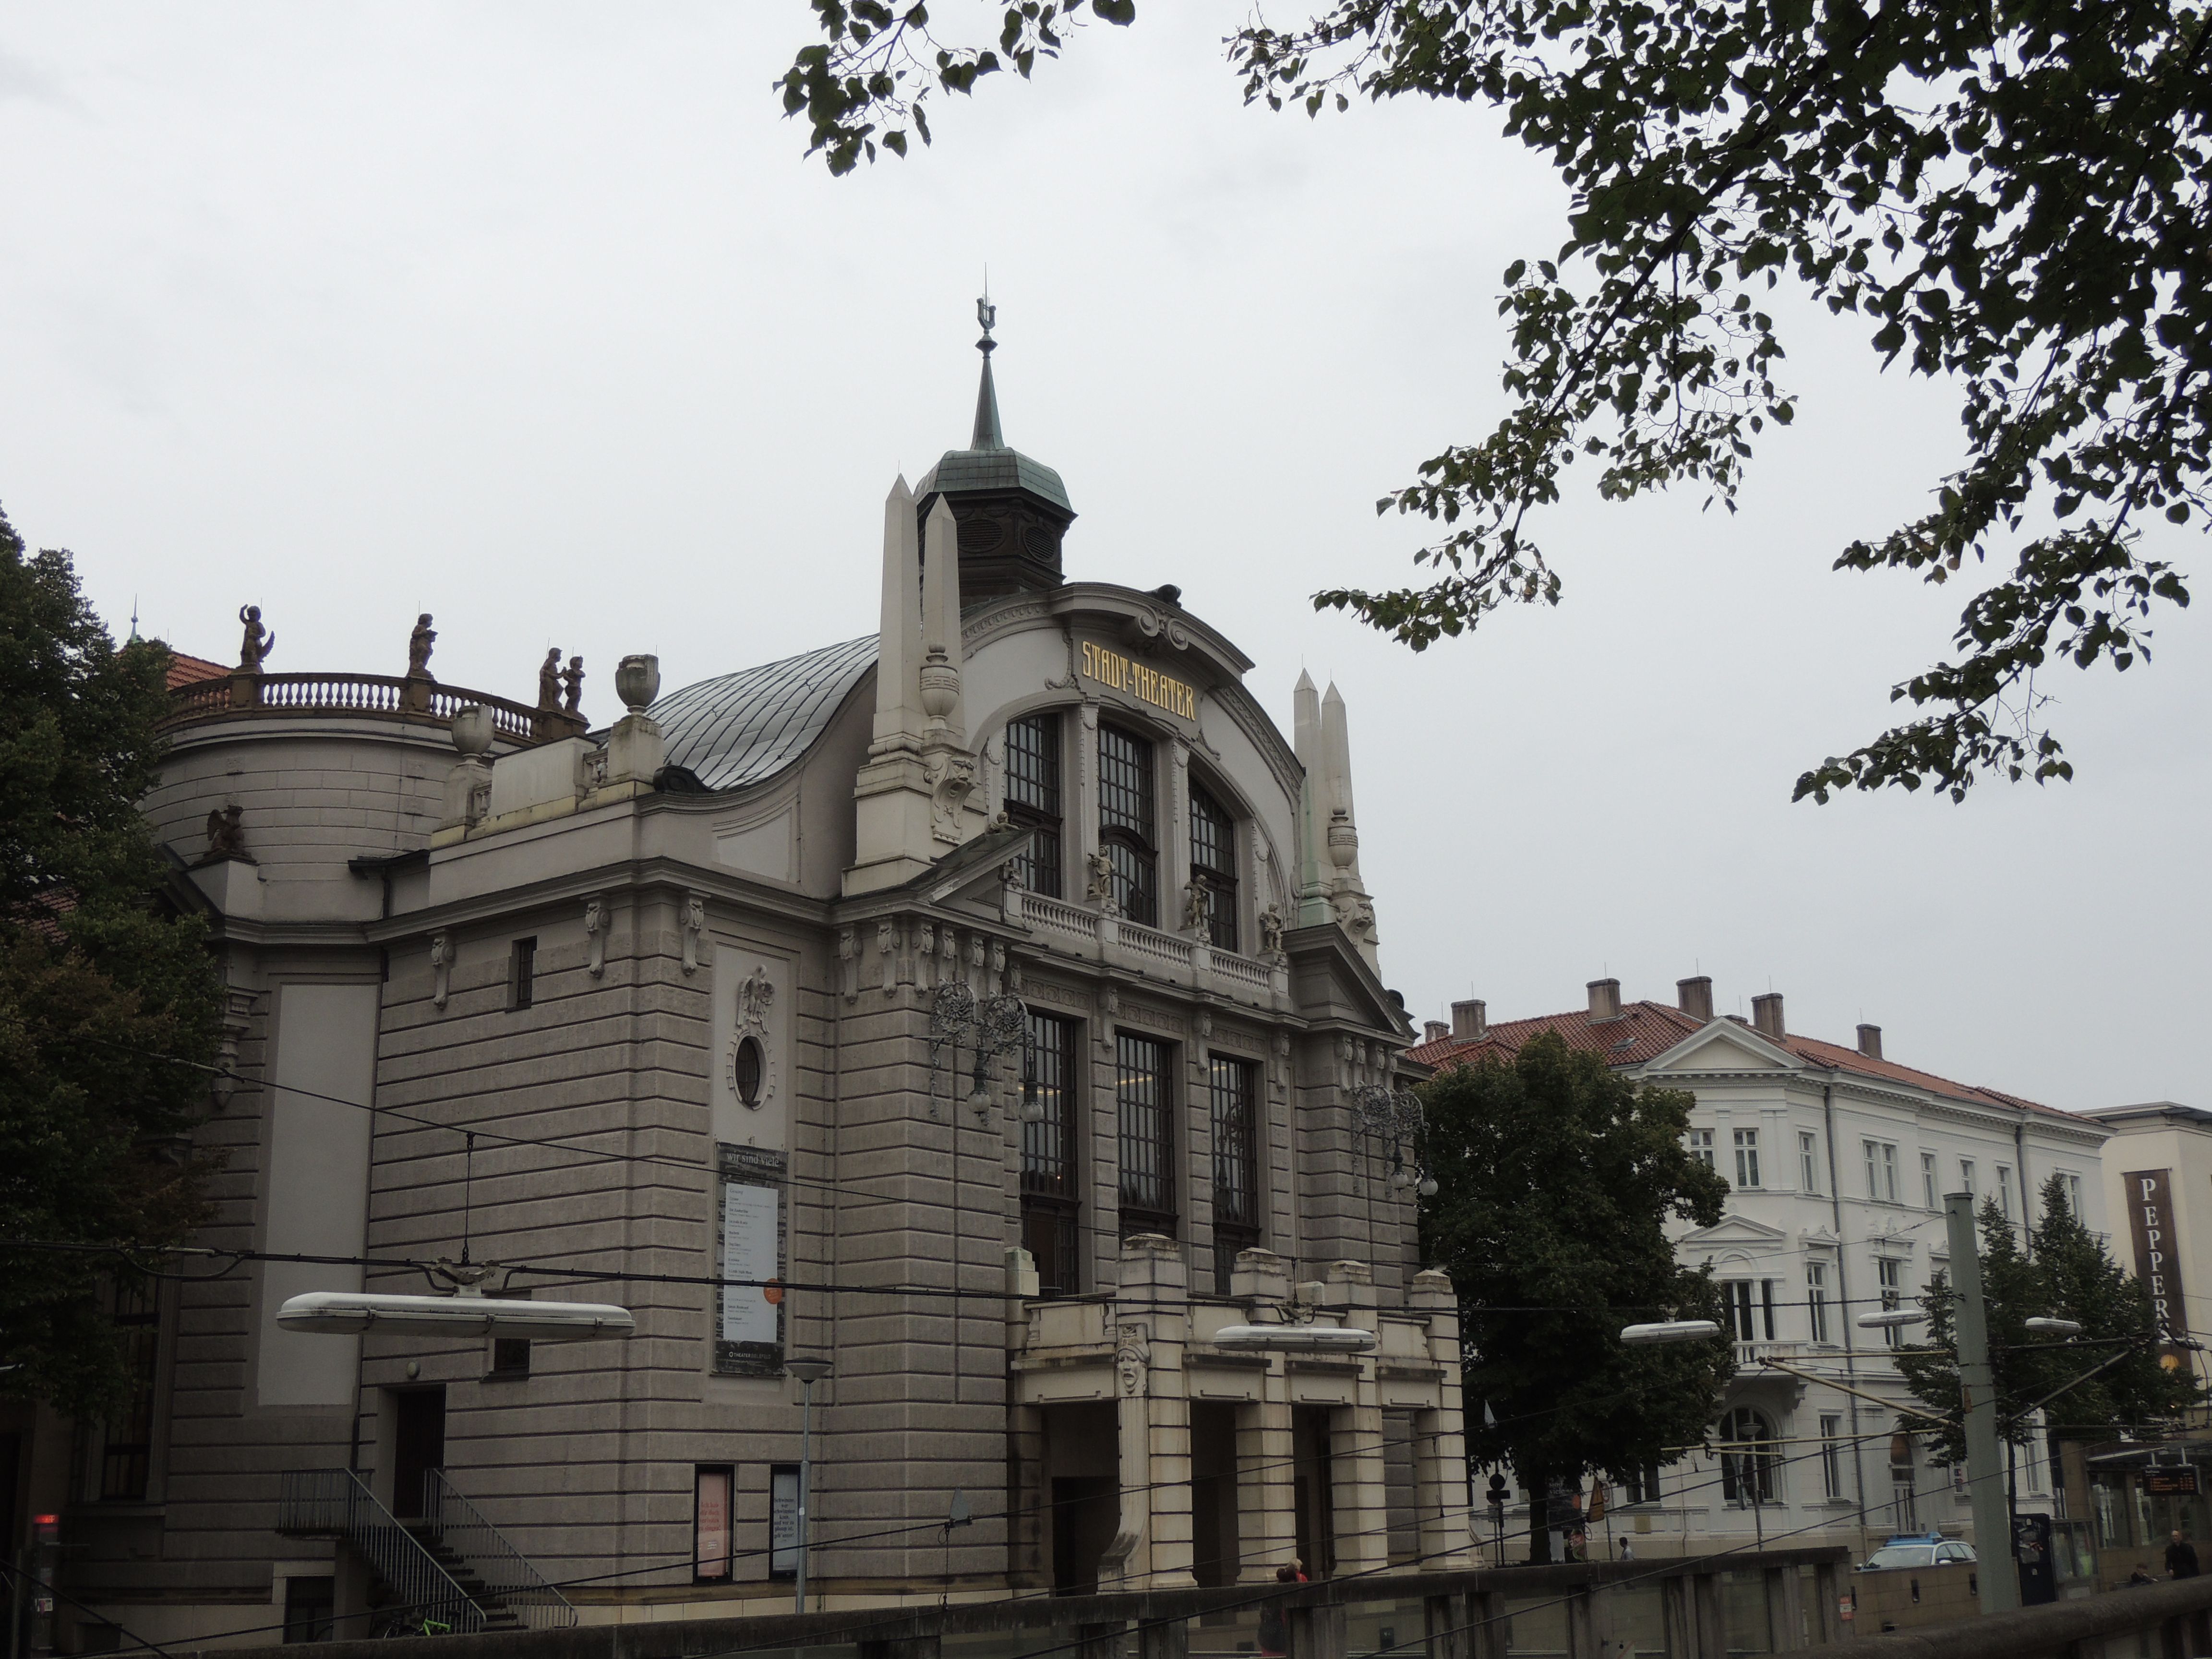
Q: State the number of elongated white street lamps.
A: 5